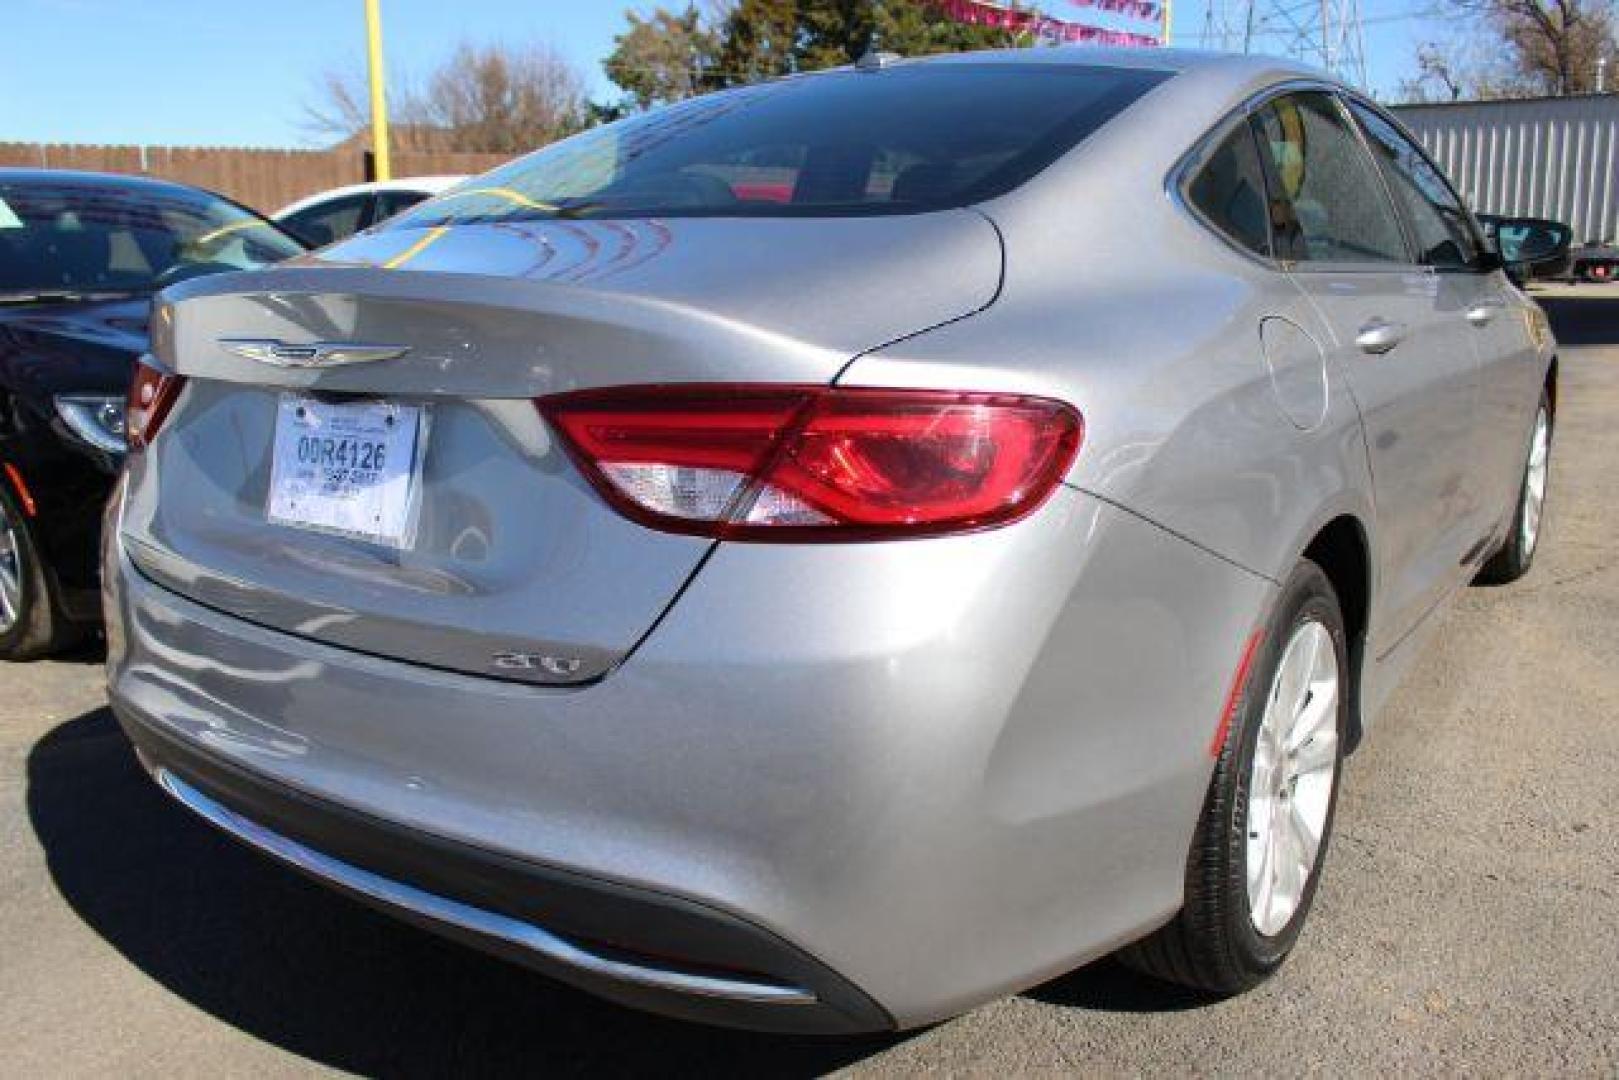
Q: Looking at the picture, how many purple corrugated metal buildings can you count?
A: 0